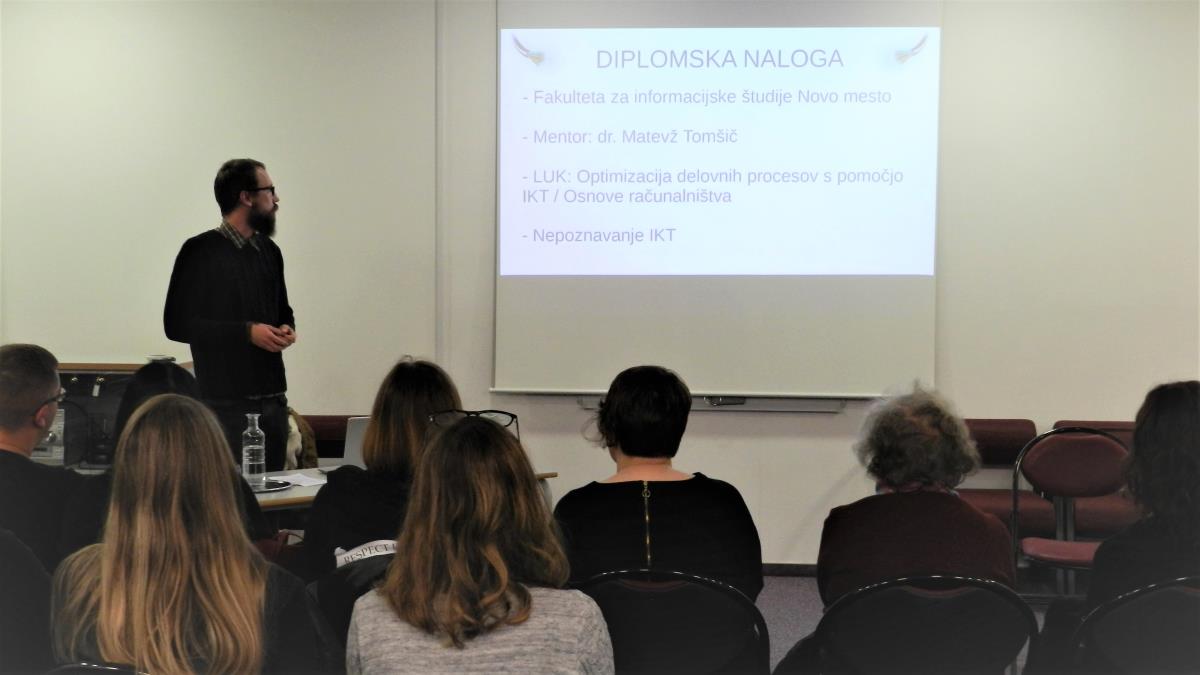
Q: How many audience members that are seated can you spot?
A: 8